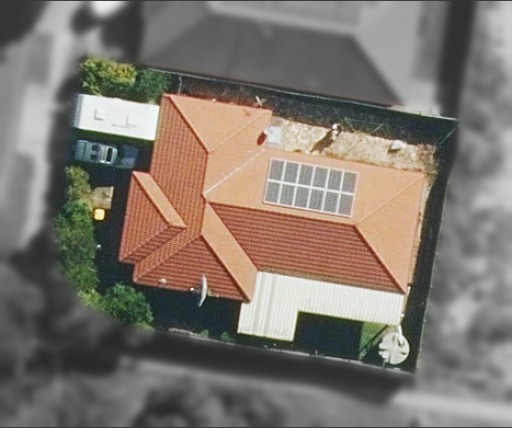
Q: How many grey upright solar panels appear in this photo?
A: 12